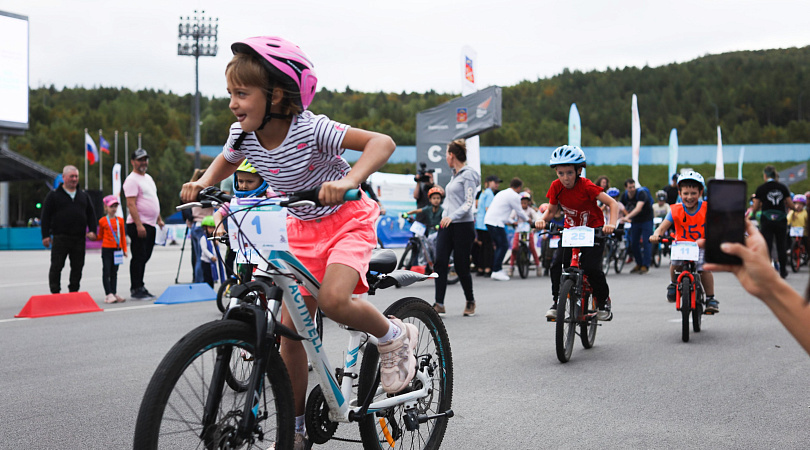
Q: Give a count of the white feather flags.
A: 4